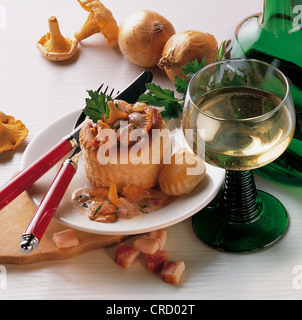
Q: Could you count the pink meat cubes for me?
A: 6